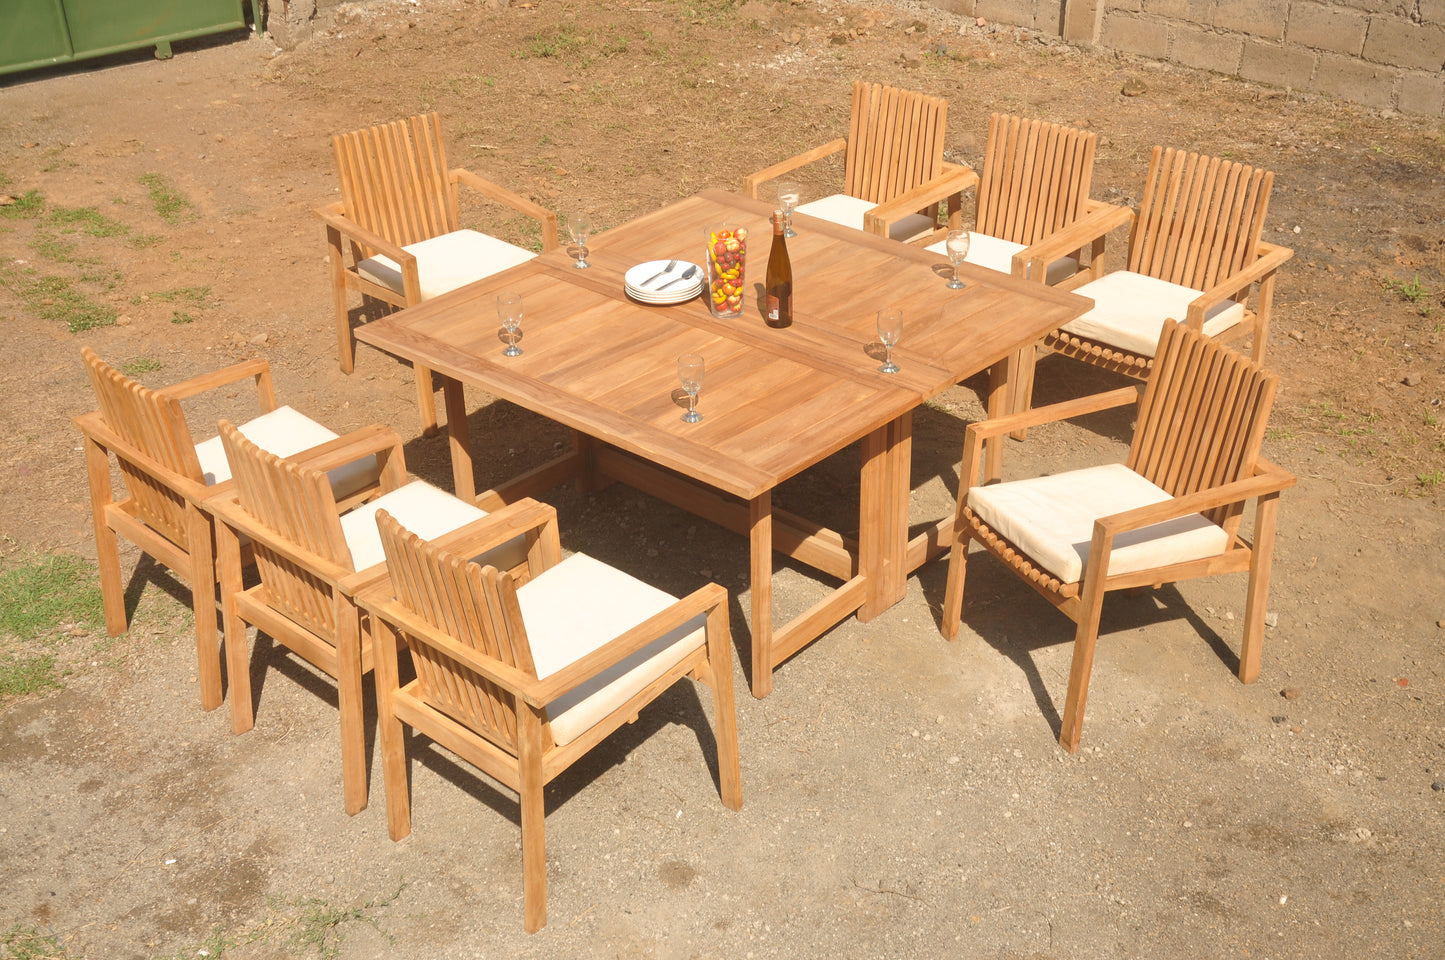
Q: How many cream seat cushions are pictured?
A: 8